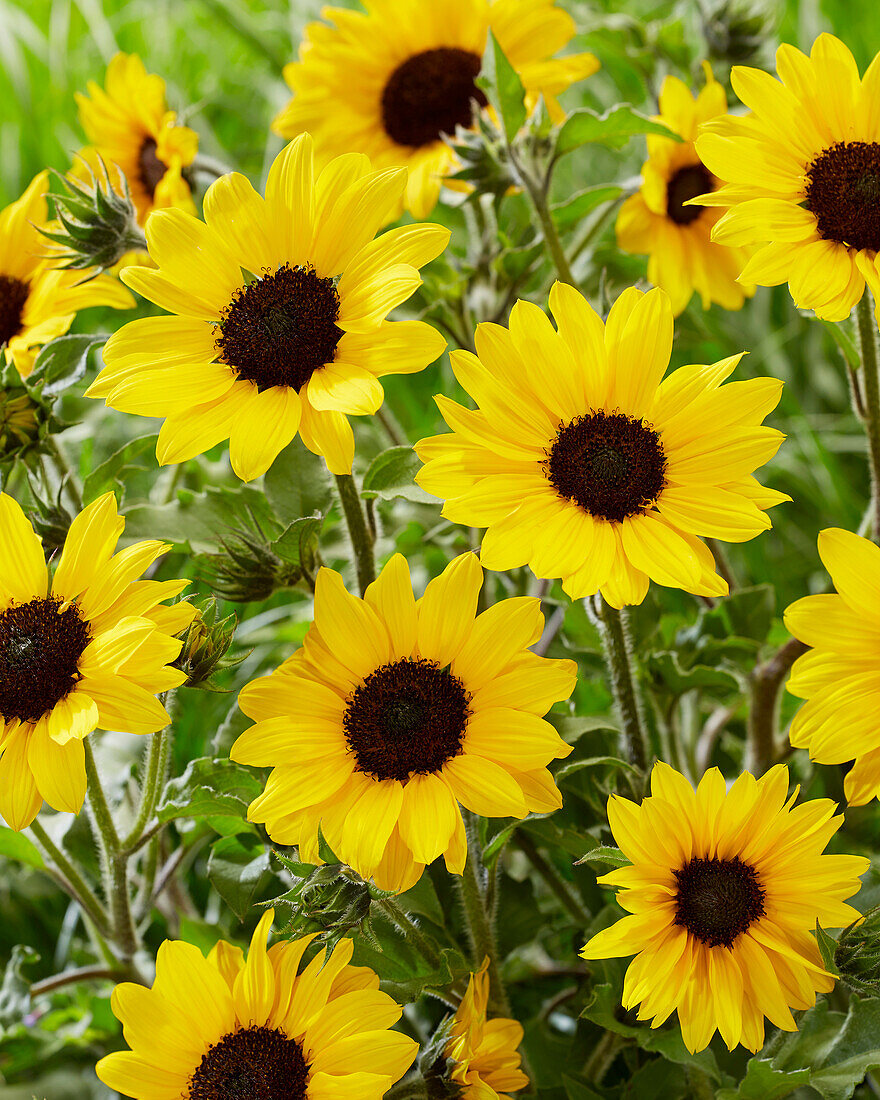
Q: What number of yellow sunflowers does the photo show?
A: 13